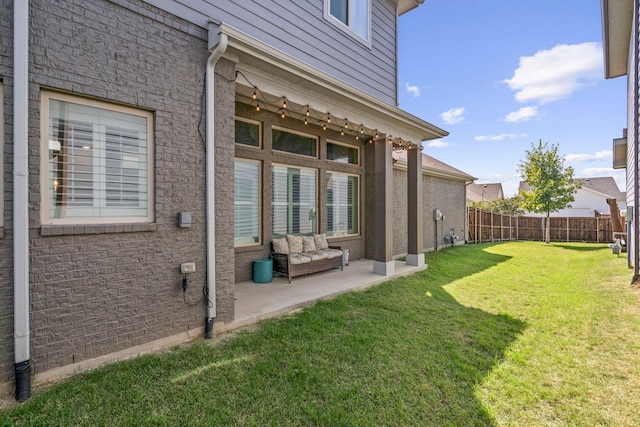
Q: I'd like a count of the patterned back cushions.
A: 4